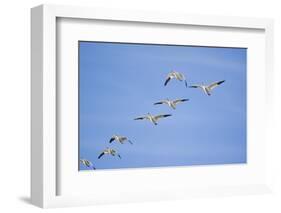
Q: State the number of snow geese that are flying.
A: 7